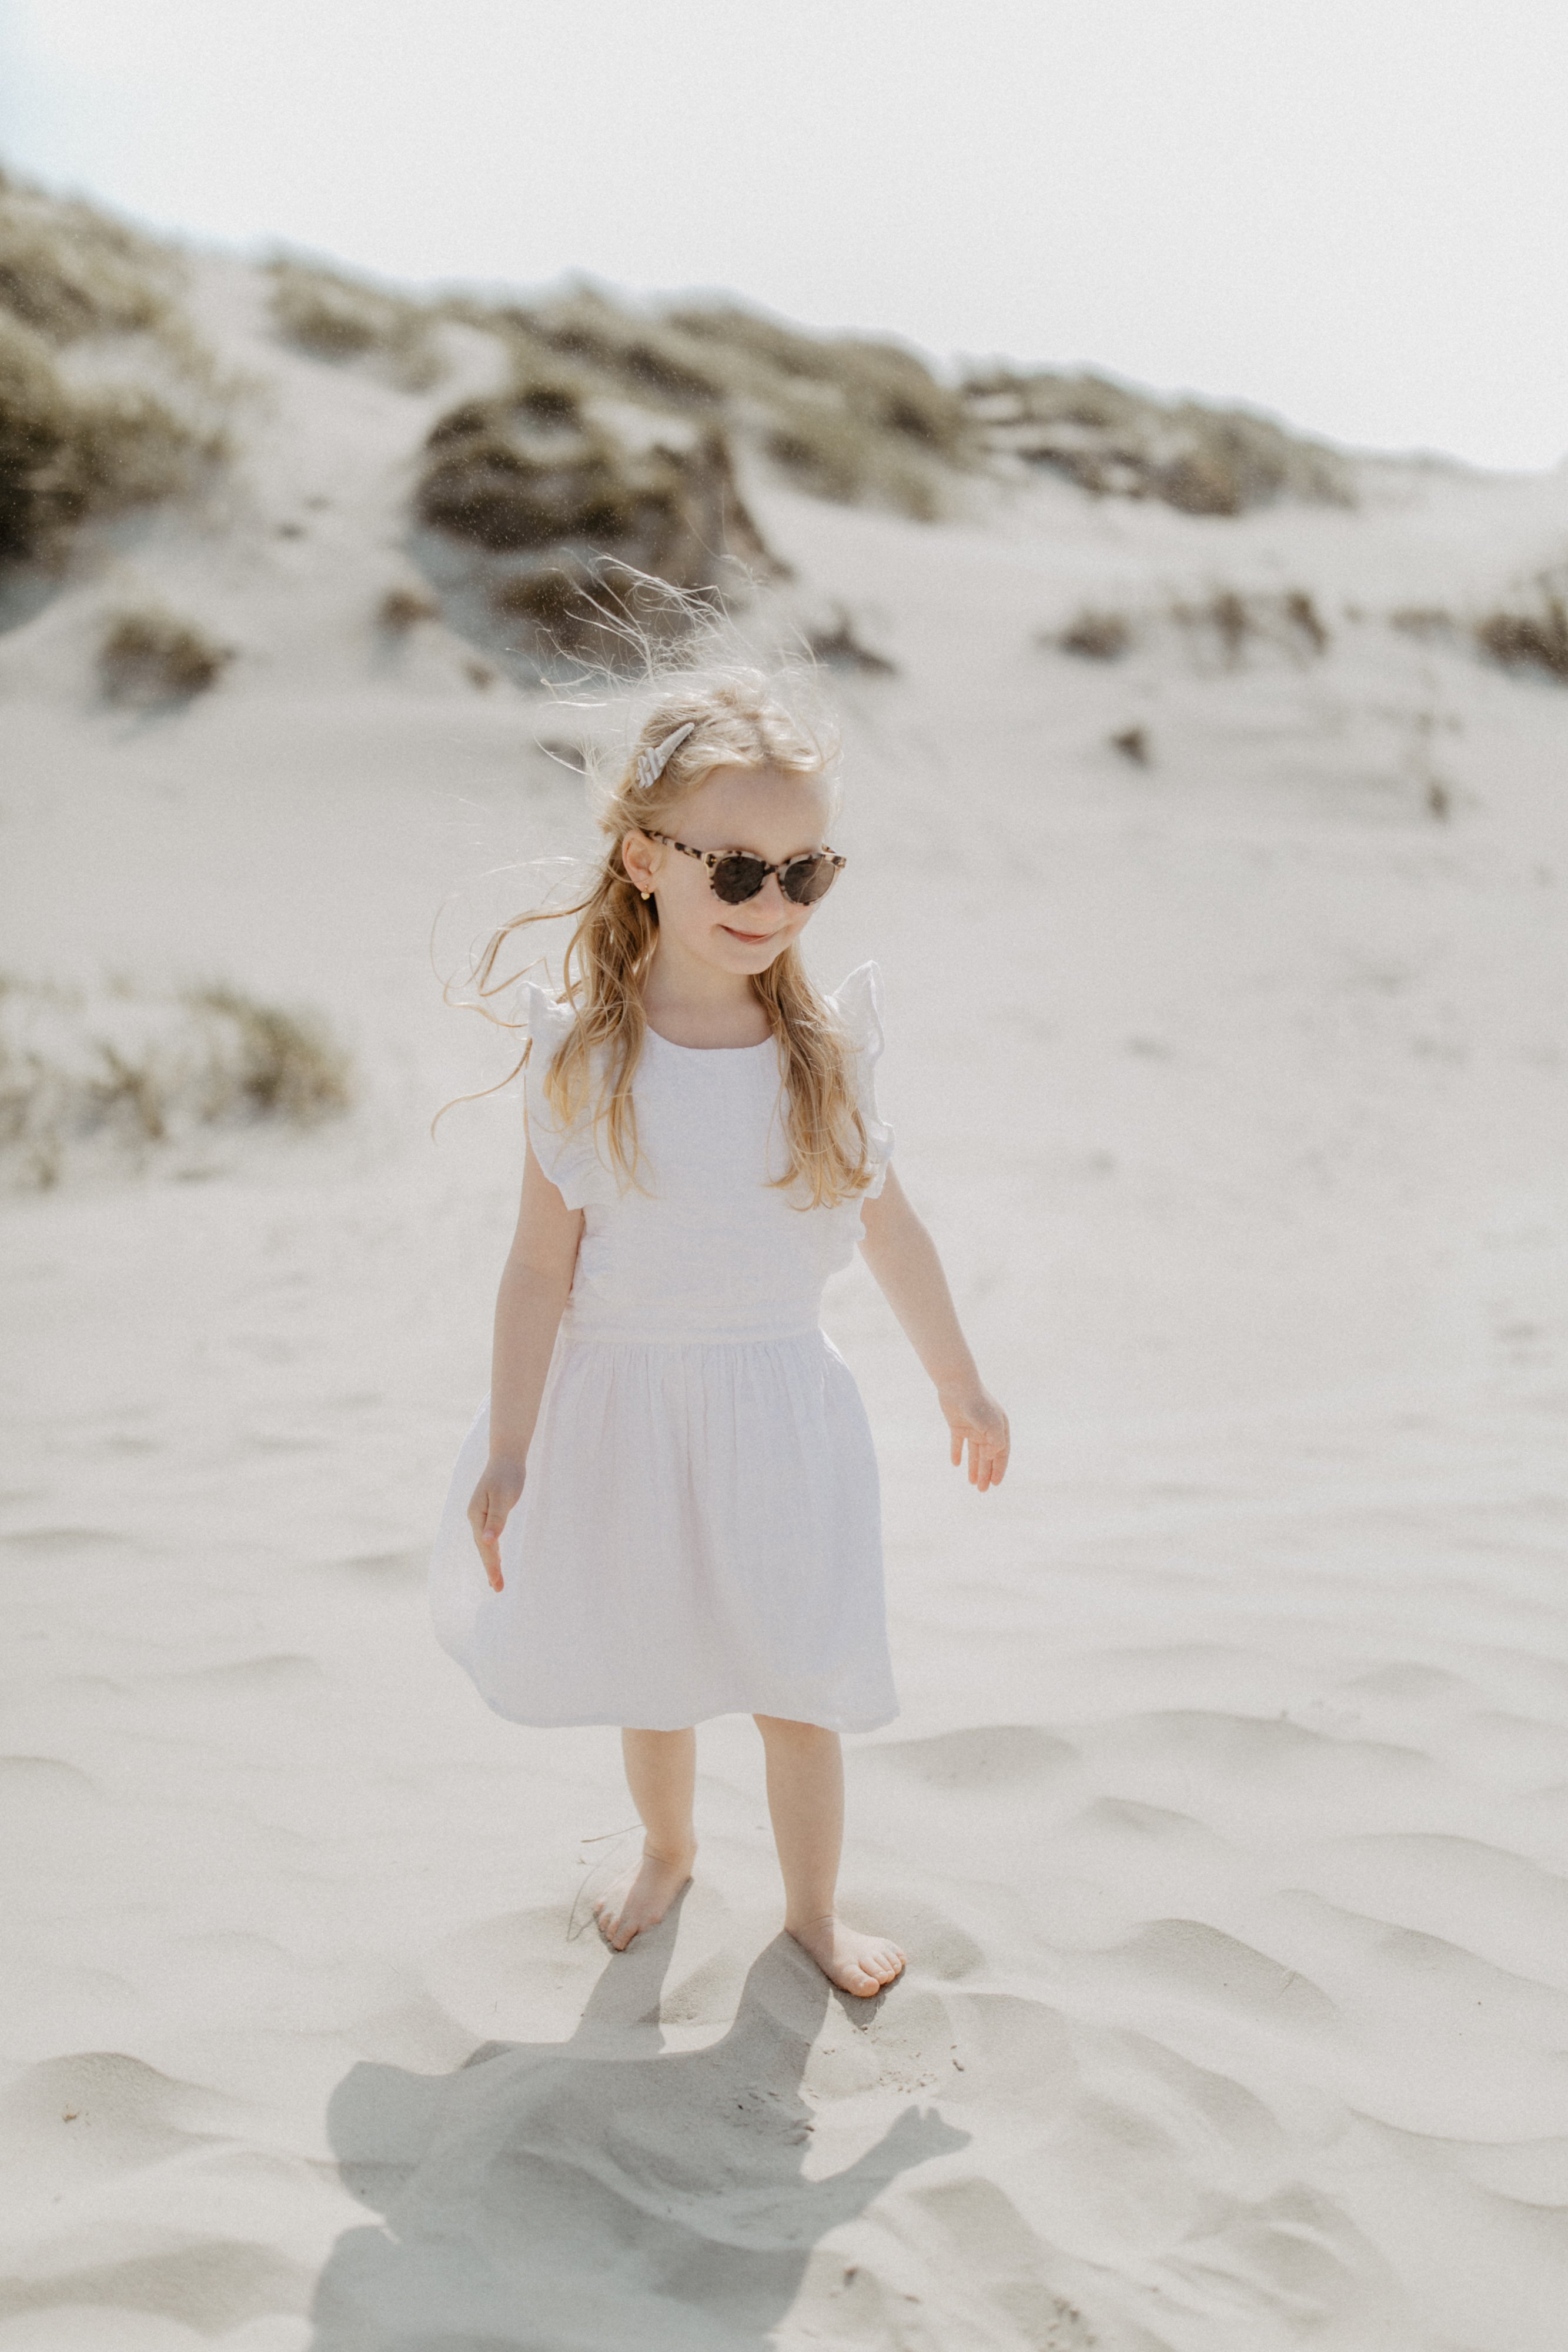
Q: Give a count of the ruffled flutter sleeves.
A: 2